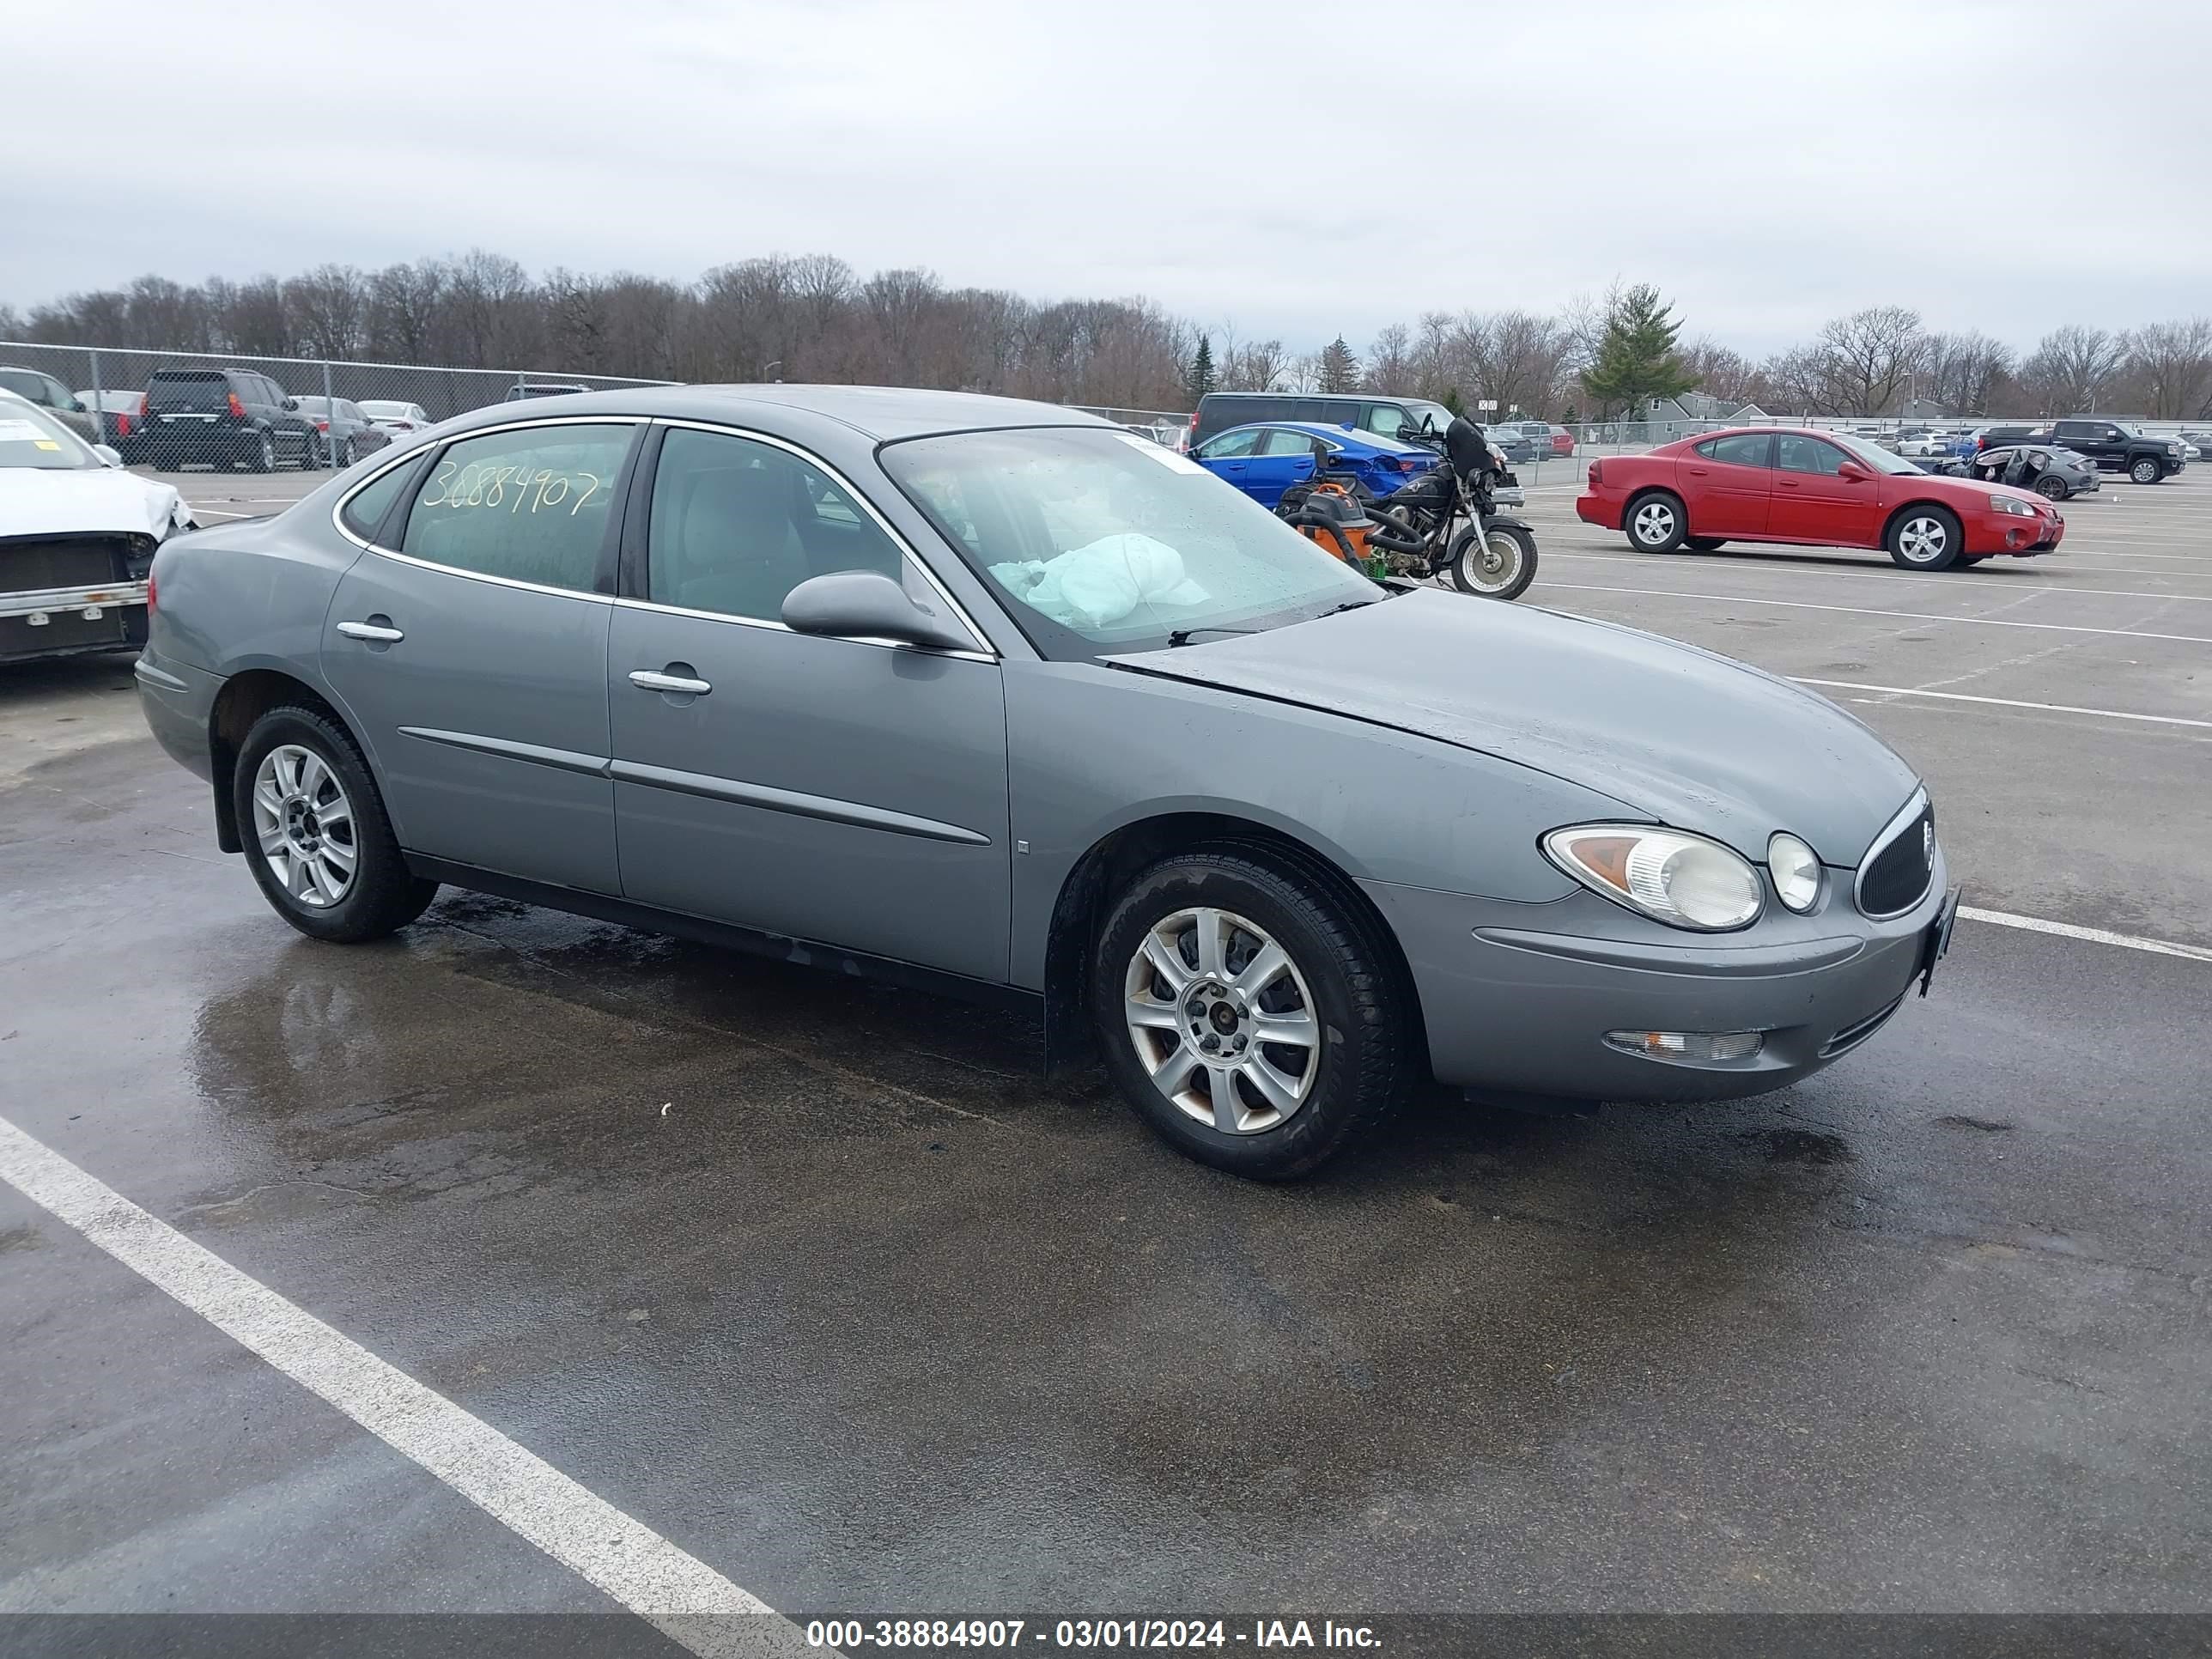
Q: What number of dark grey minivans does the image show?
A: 1